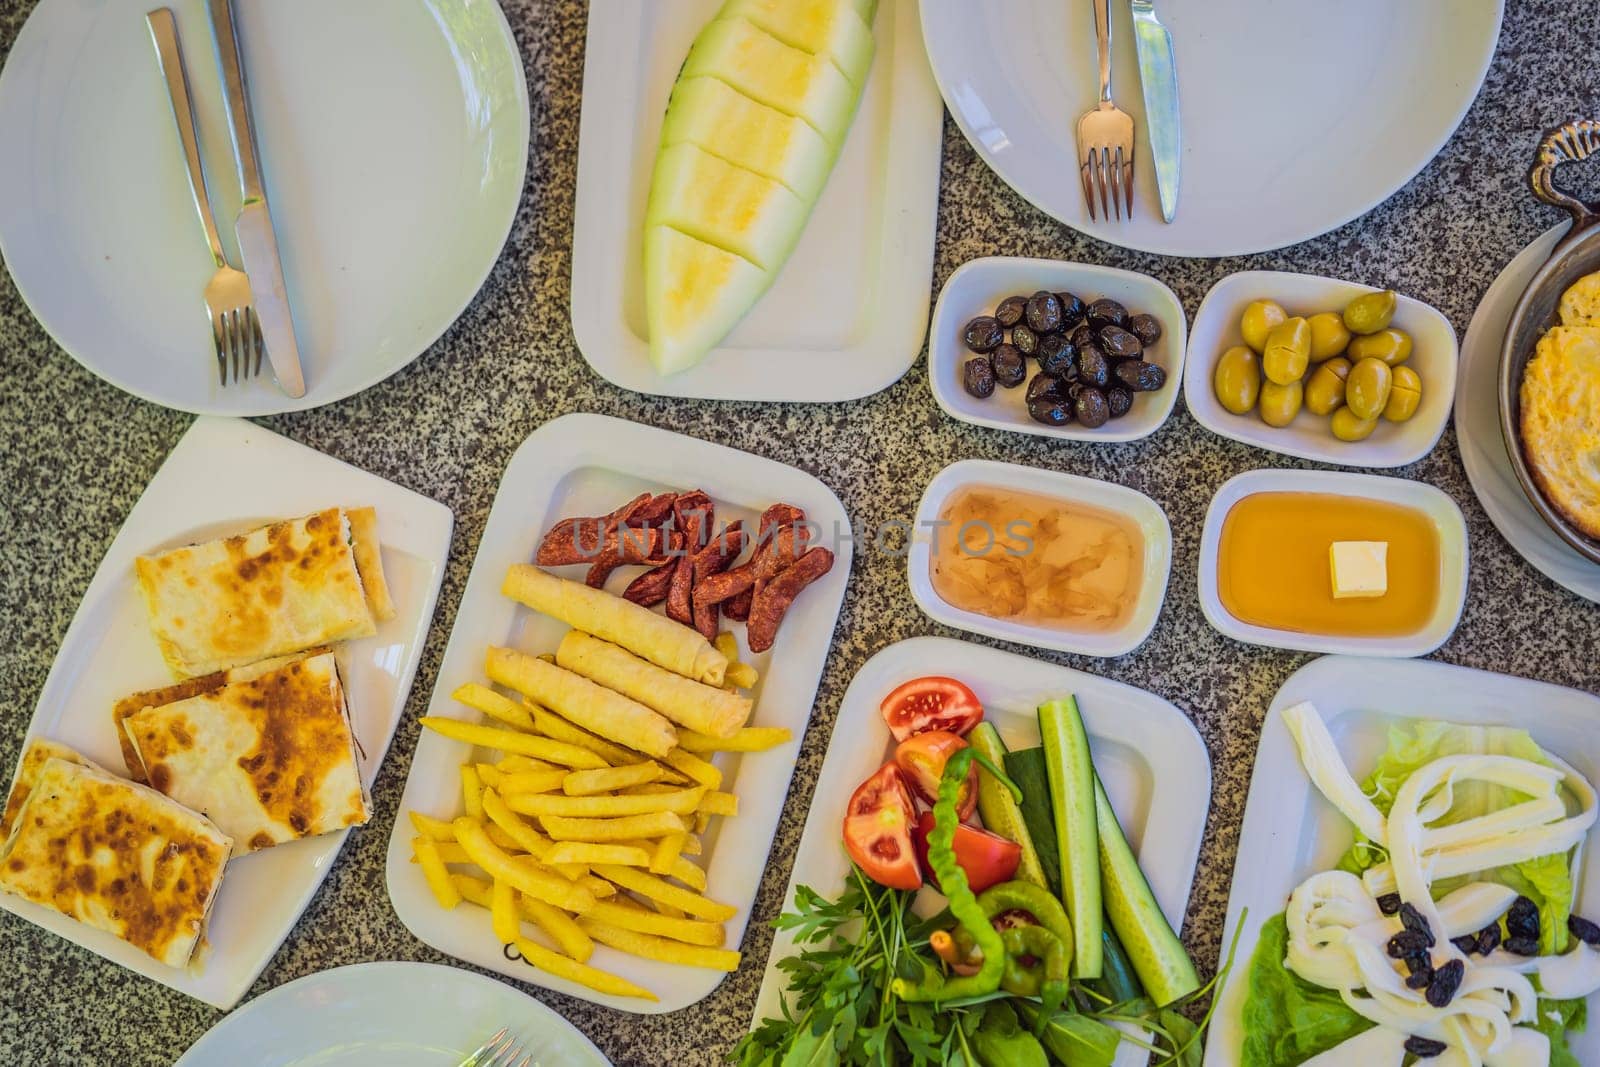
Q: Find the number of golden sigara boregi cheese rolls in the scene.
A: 3